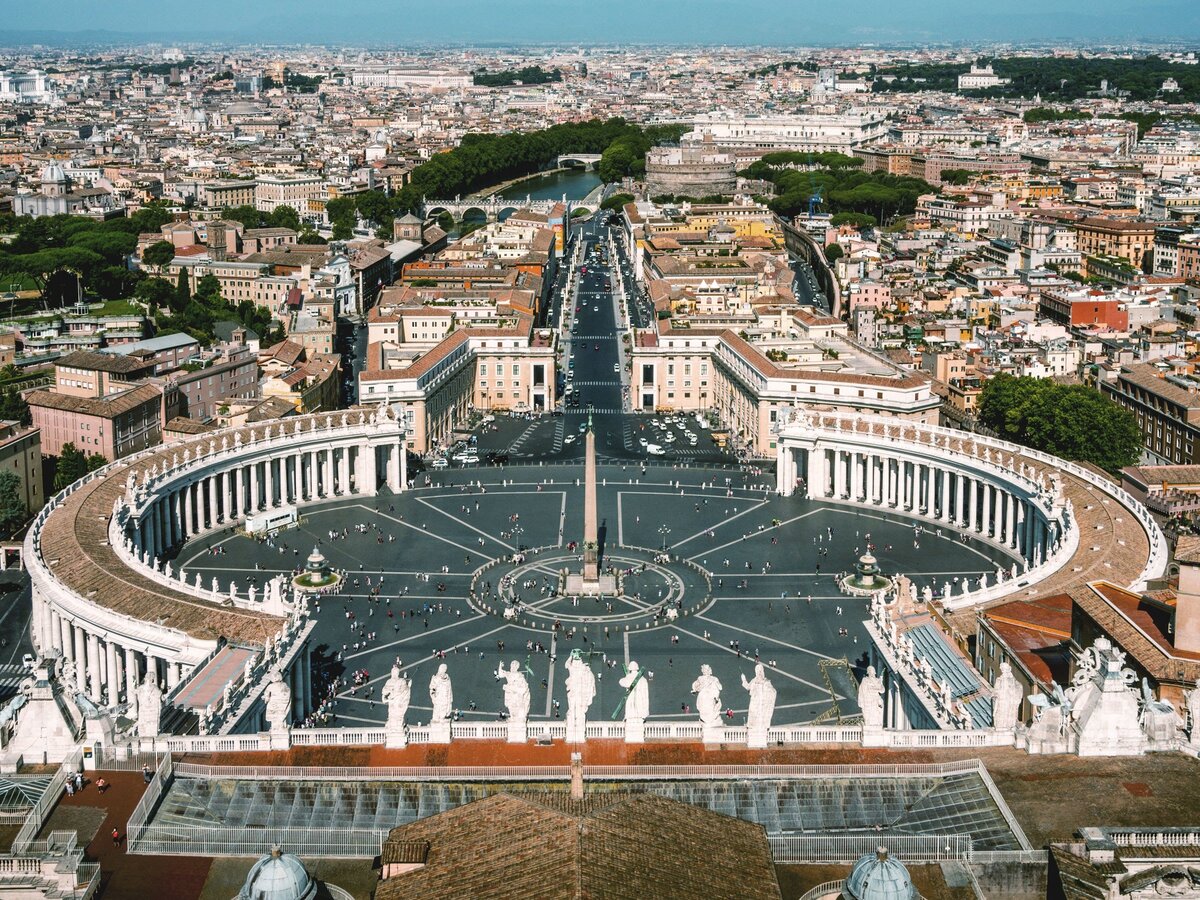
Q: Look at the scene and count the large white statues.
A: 11